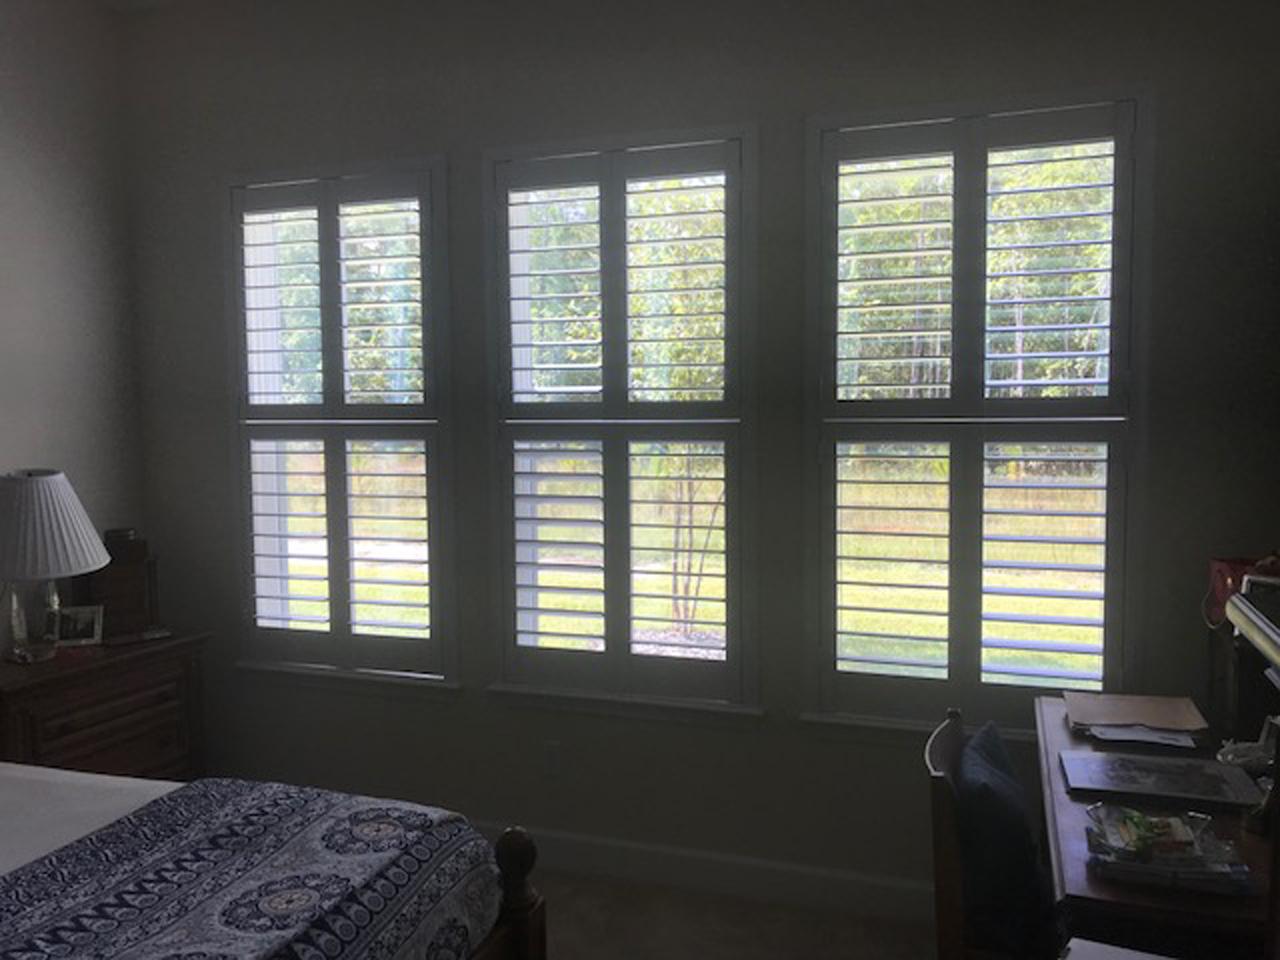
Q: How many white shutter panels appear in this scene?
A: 12